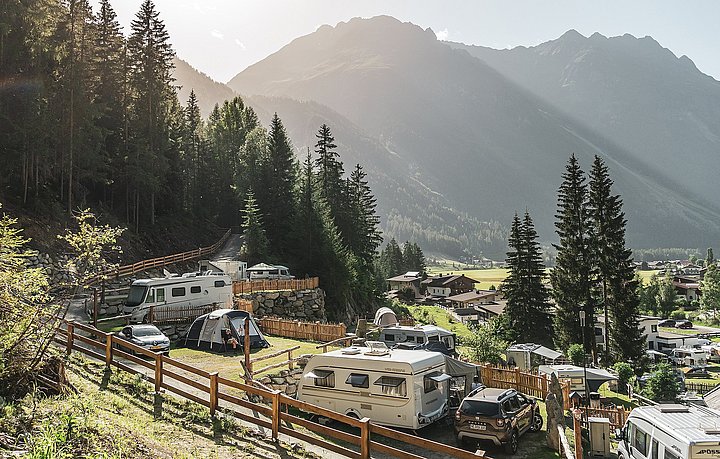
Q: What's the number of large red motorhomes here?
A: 0